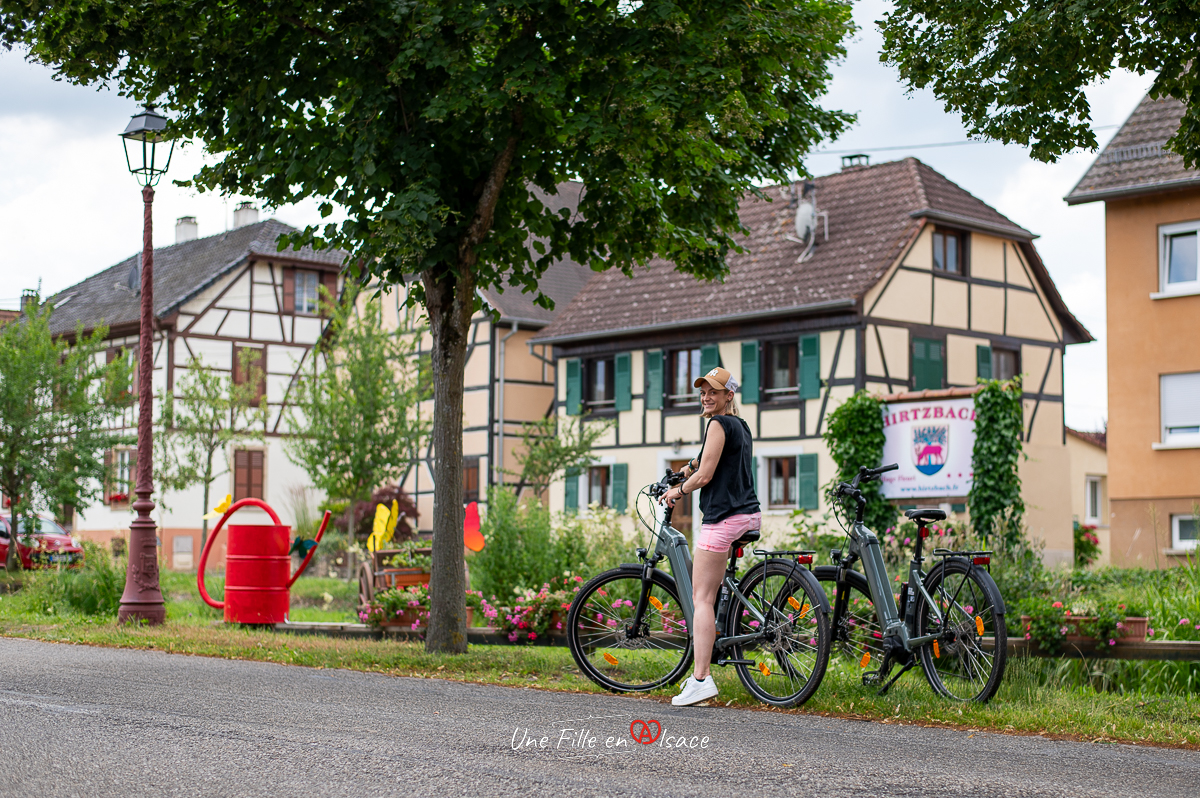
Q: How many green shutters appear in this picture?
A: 13